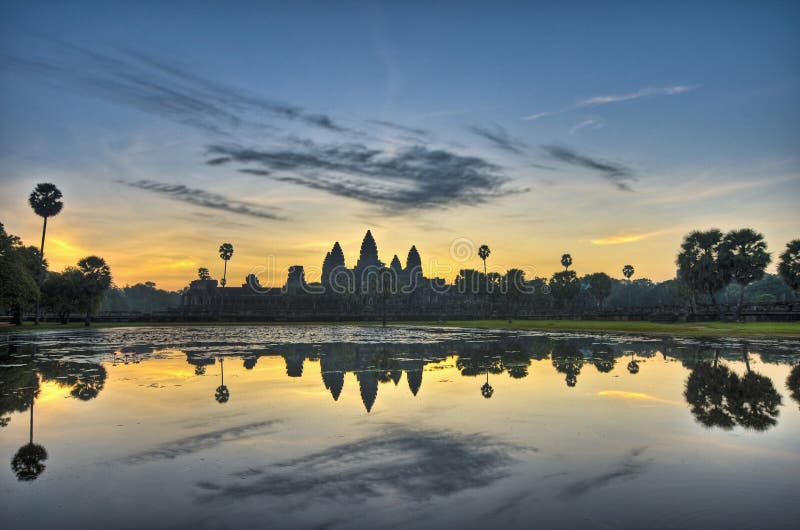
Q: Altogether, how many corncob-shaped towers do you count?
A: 5